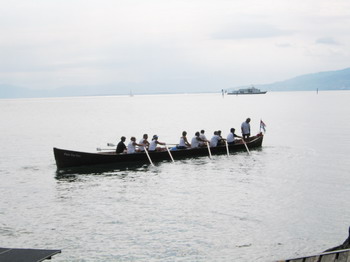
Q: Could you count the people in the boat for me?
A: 11